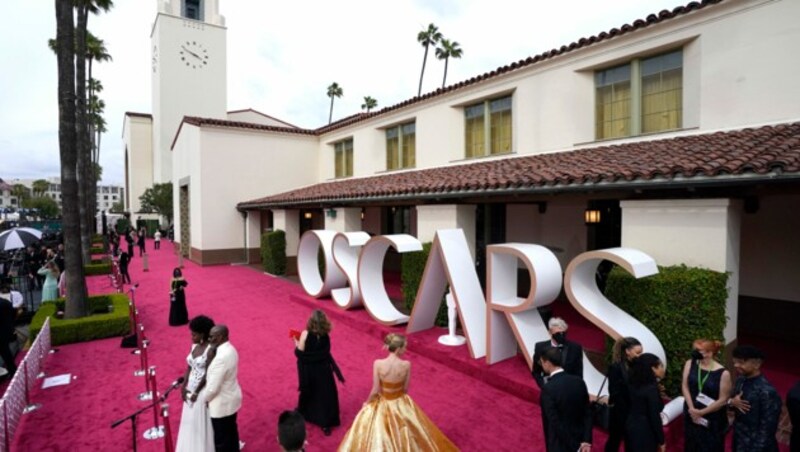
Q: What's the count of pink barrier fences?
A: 1